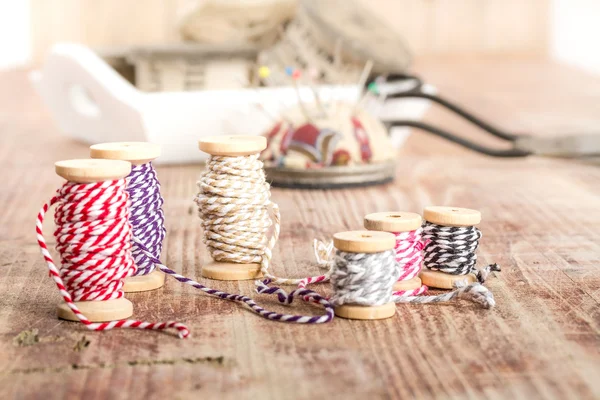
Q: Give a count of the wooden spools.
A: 6